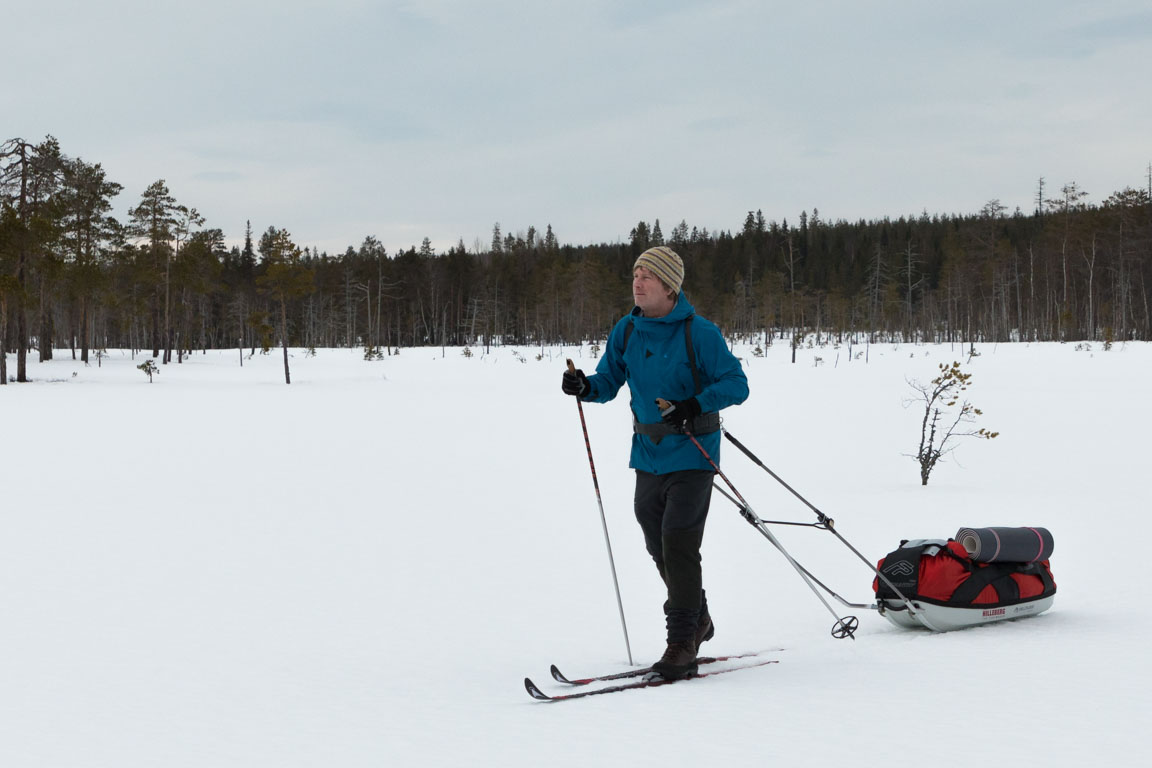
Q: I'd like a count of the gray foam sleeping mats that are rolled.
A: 1